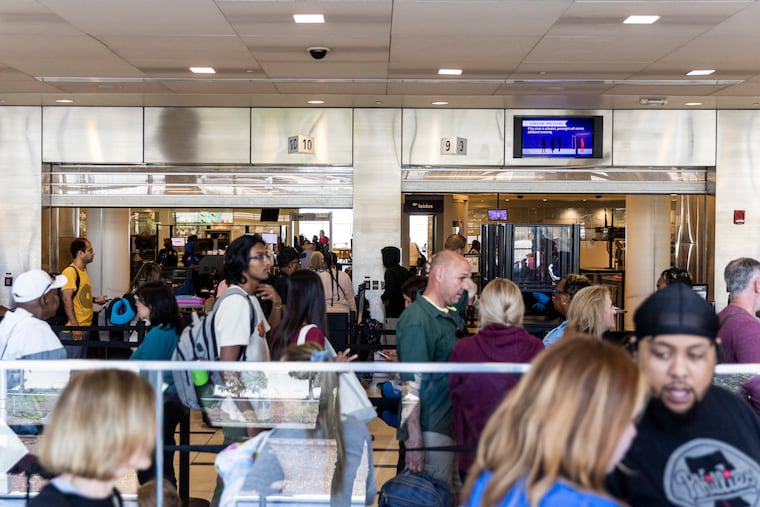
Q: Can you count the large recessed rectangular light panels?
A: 5